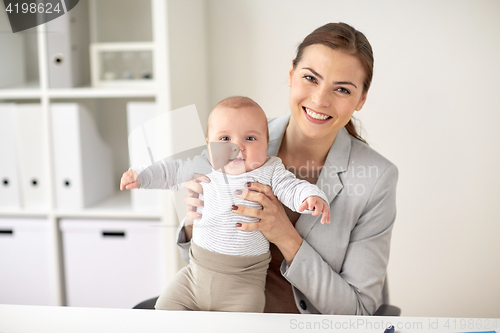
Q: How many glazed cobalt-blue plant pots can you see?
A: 0